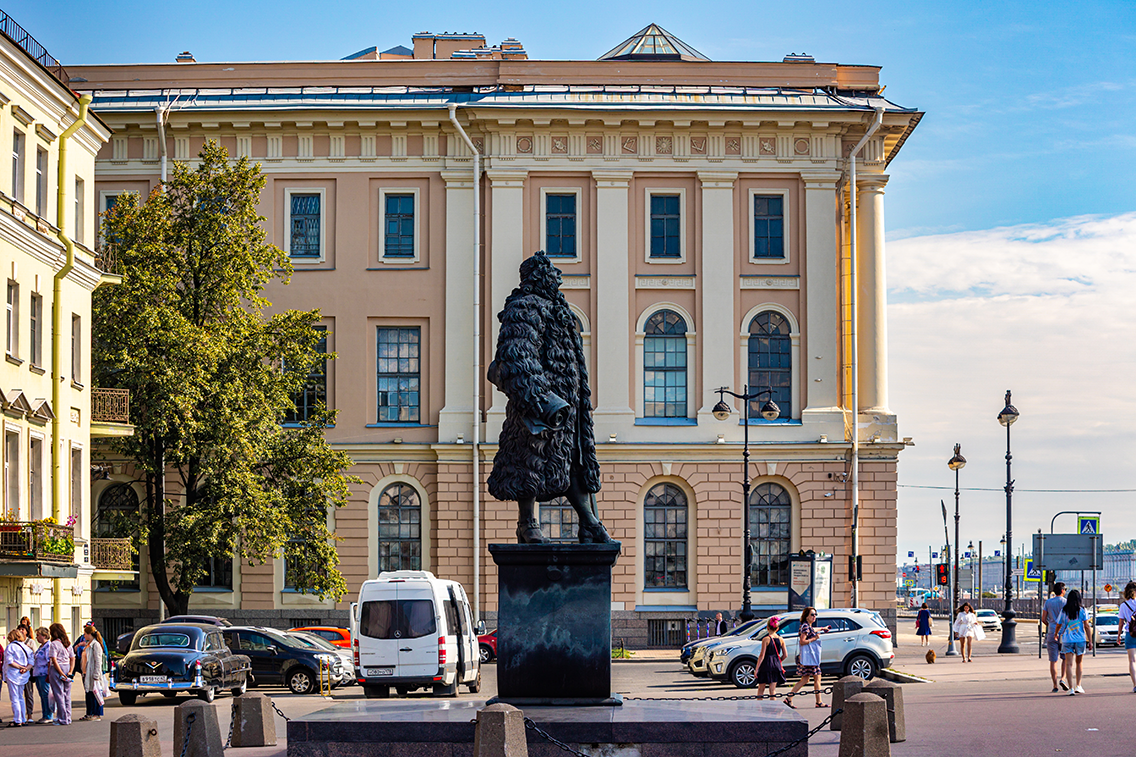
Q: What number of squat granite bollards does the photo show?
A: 7